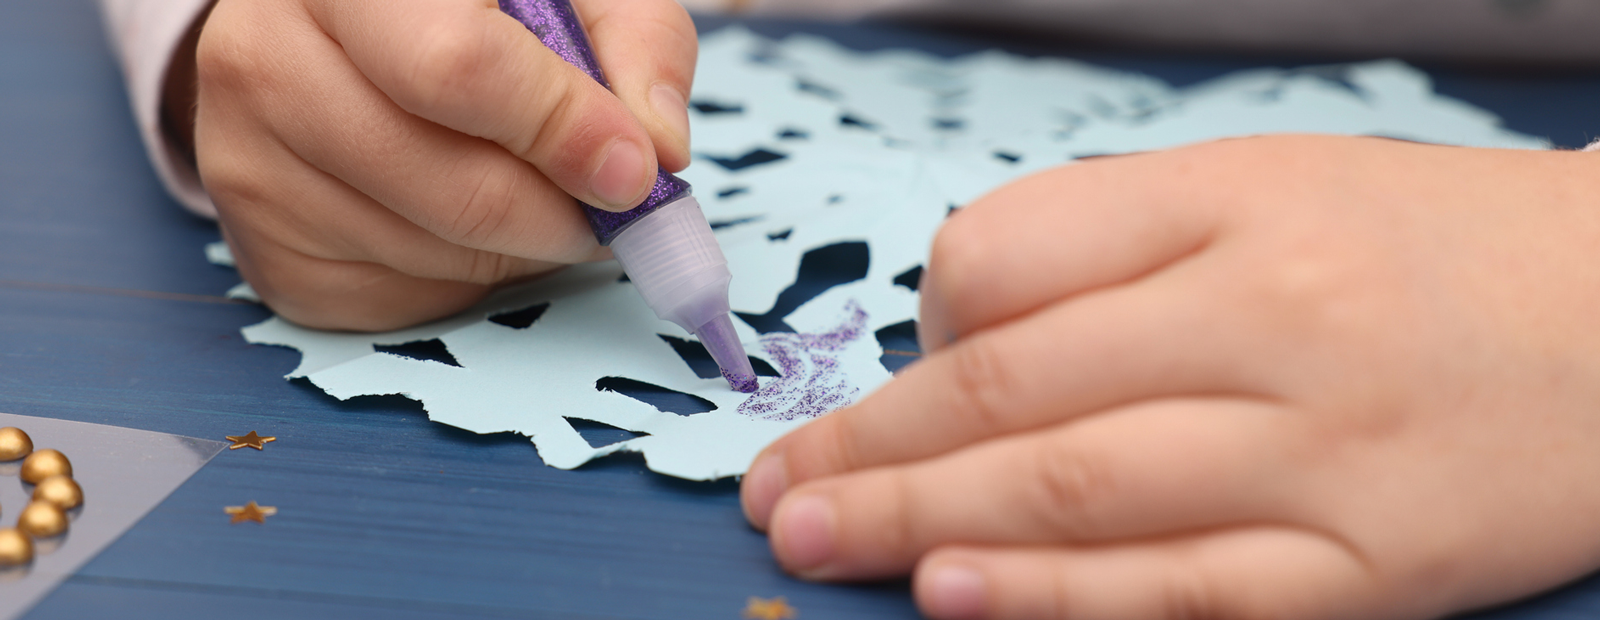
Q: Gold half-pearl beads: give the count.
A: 5